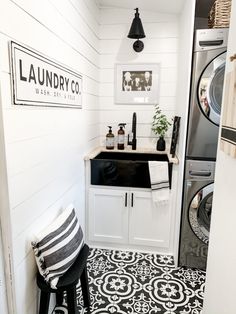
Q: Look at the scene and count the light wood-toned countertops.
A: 1